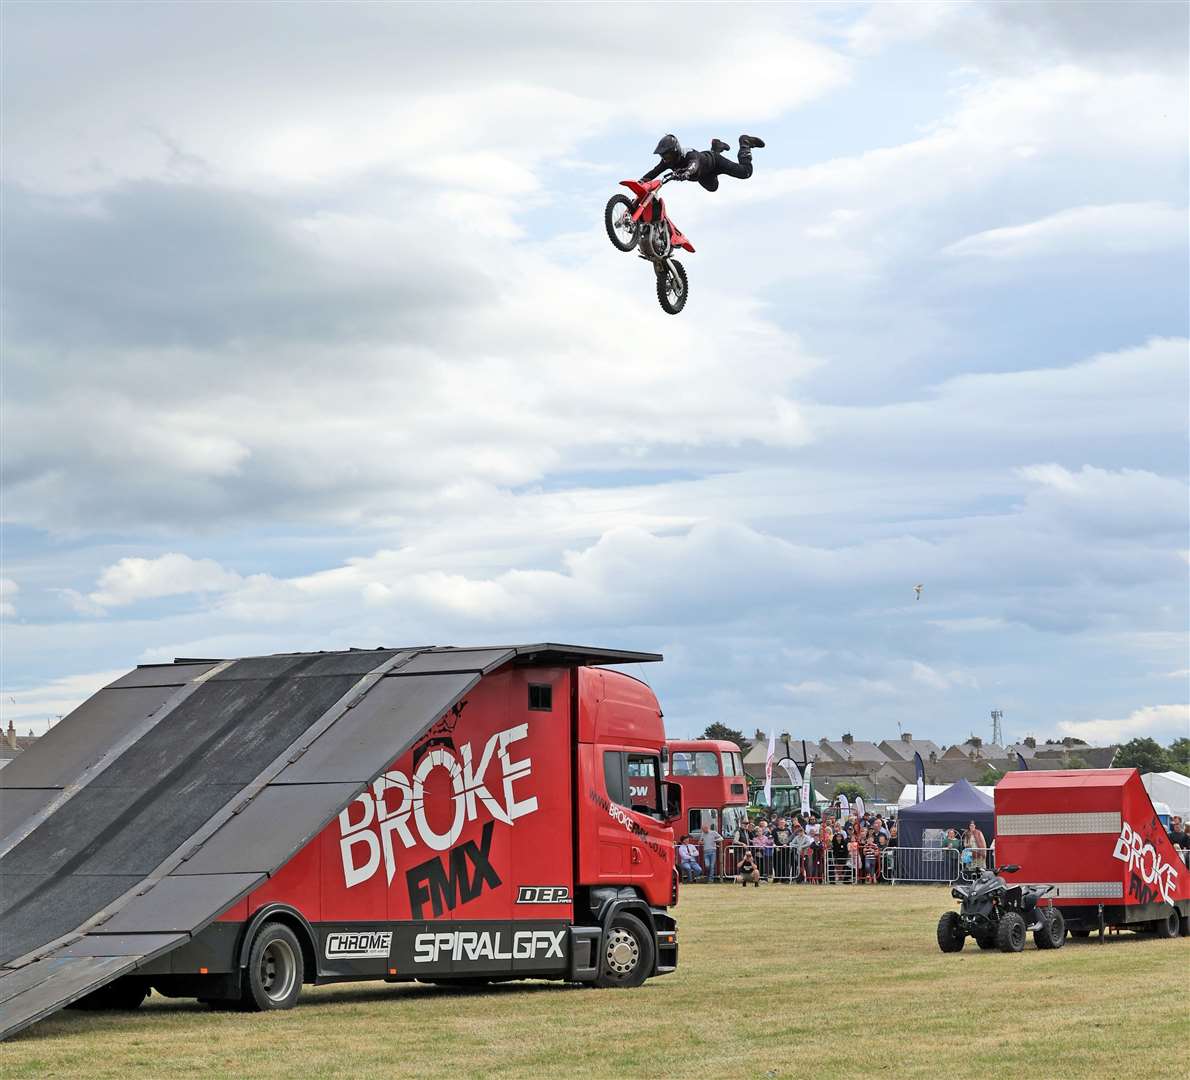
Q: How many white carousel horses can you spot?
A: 0